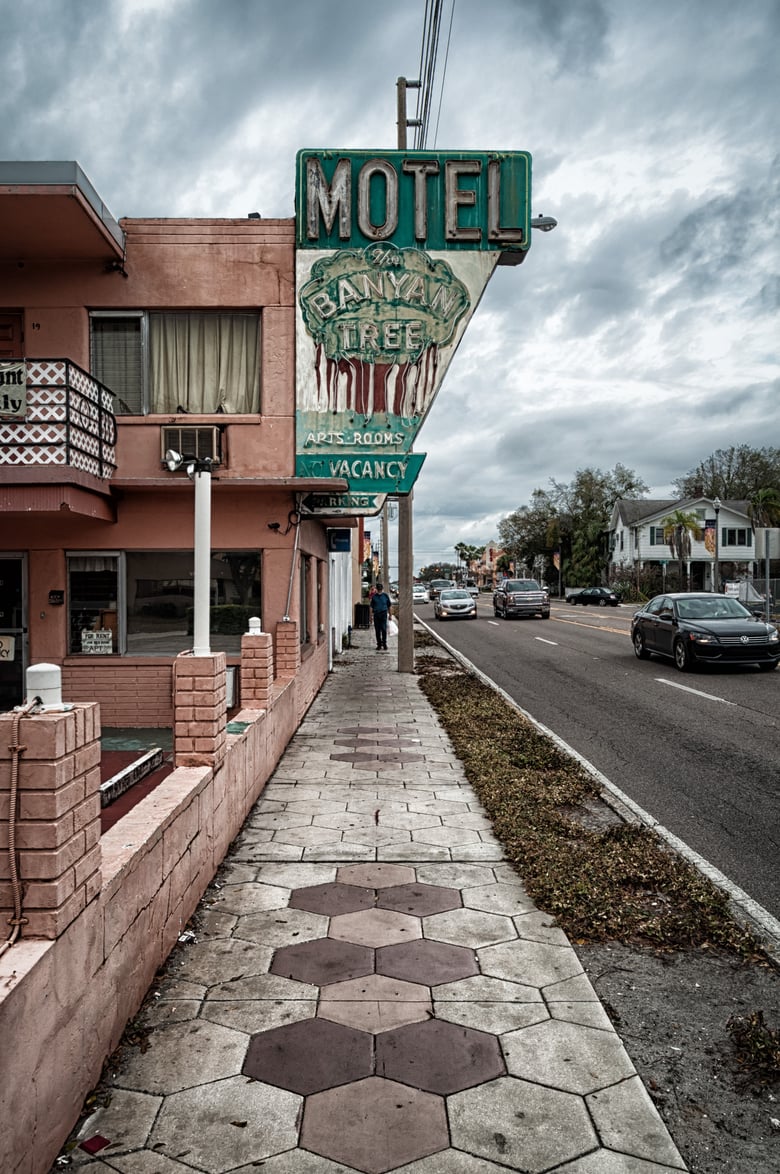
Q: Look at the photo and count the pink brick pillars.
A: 4